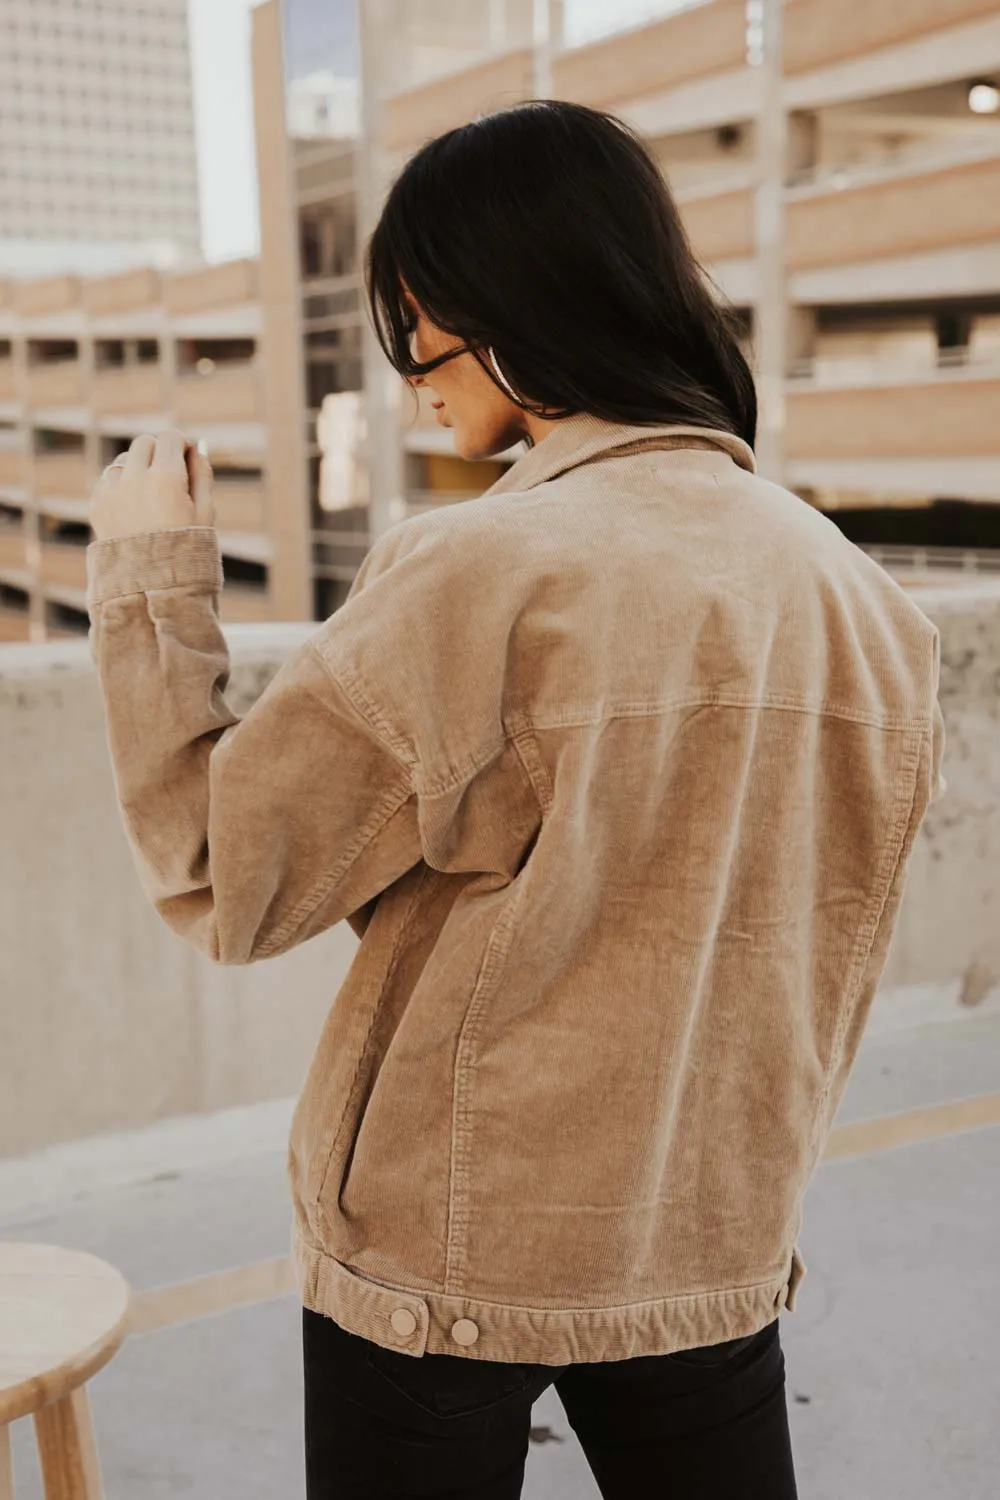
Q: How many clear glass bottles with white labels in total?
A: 0